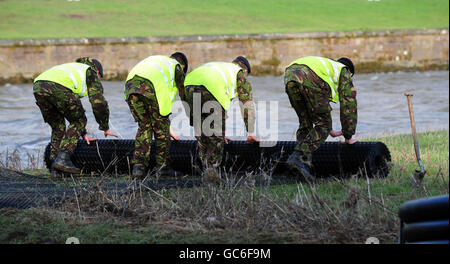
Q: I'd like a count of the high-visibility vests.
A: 4